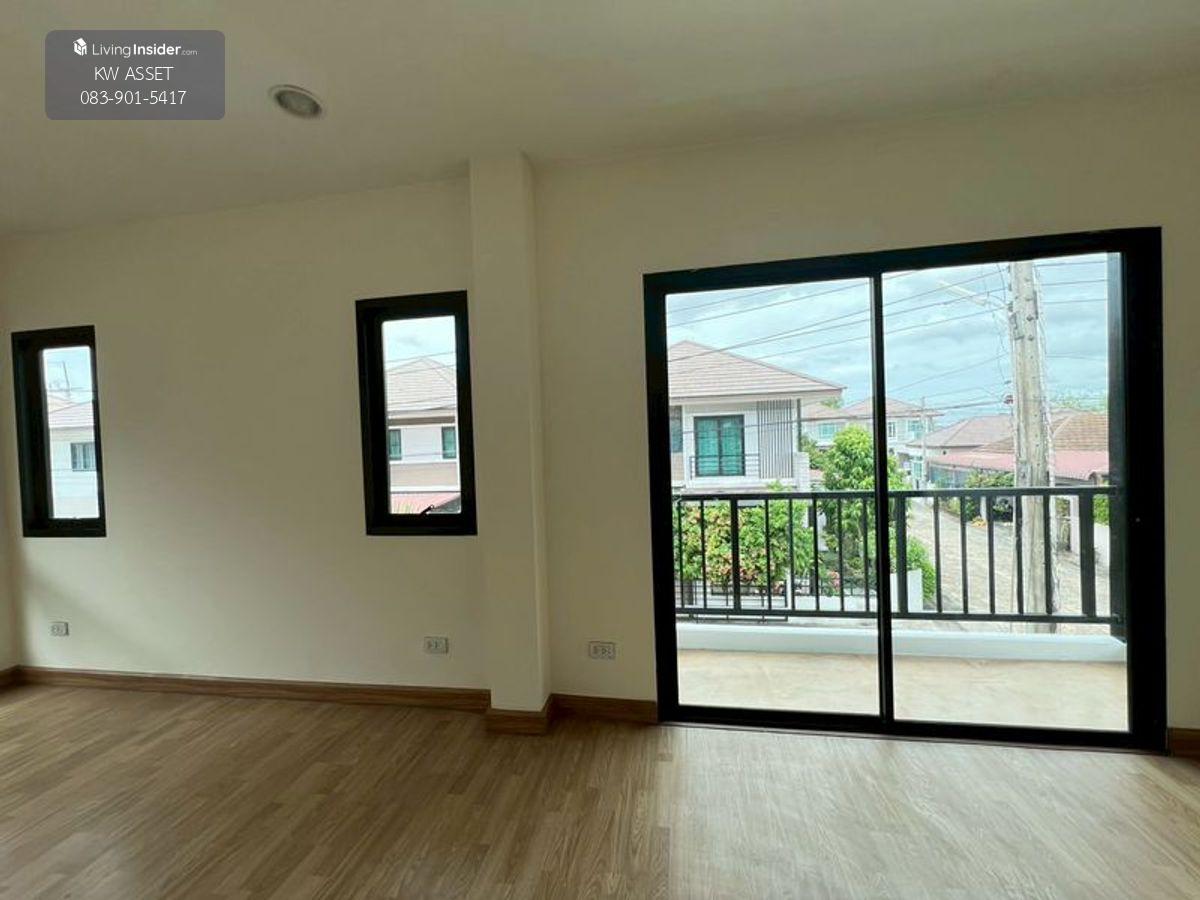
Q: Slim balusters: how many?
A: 12